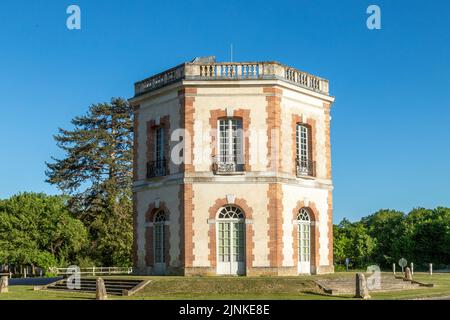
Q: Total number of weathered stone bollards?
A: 4